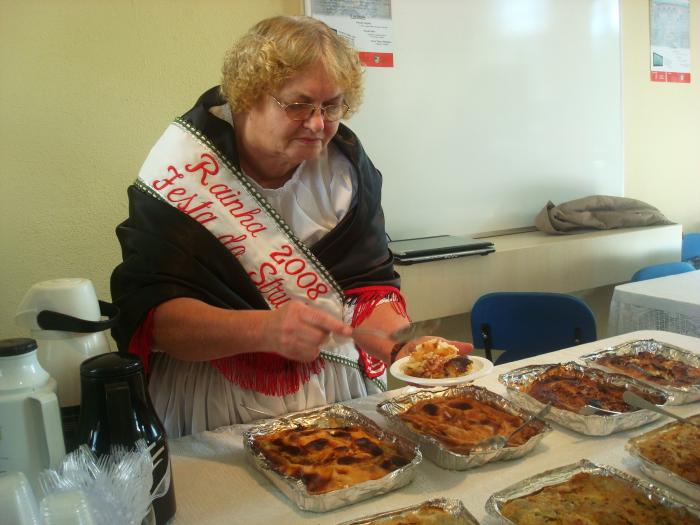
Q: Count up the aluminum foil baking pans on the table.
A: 7